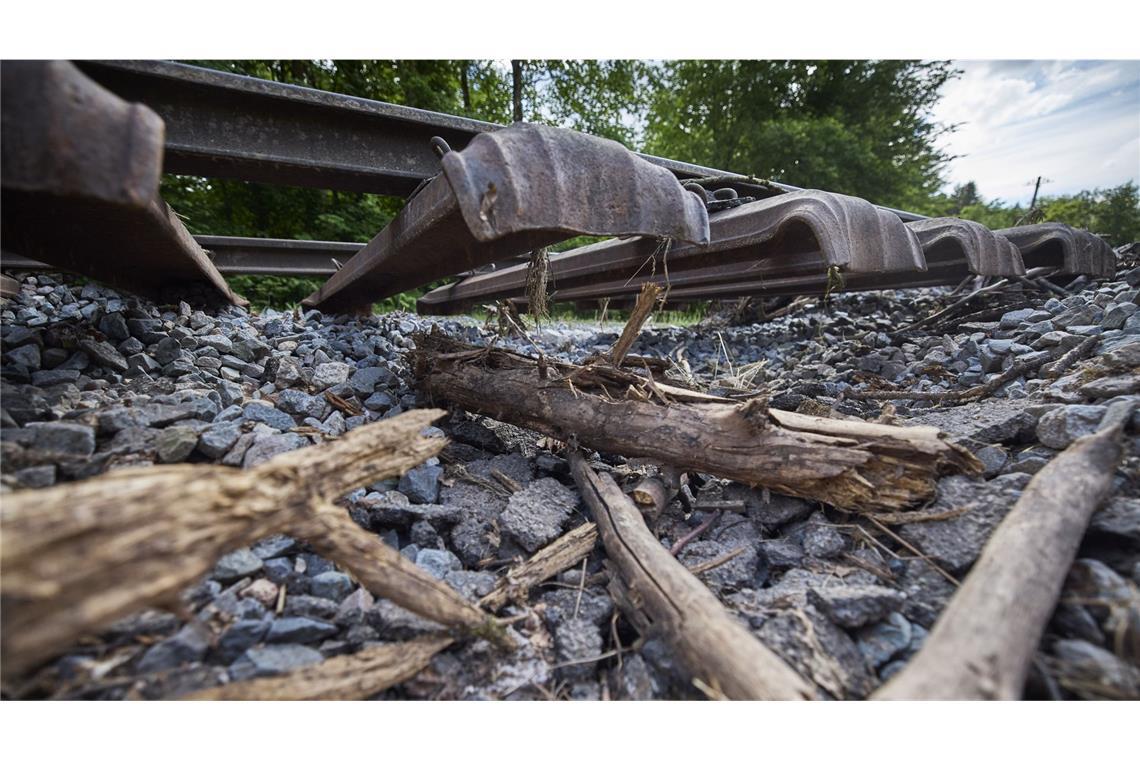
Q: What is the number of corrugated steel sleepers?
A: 5